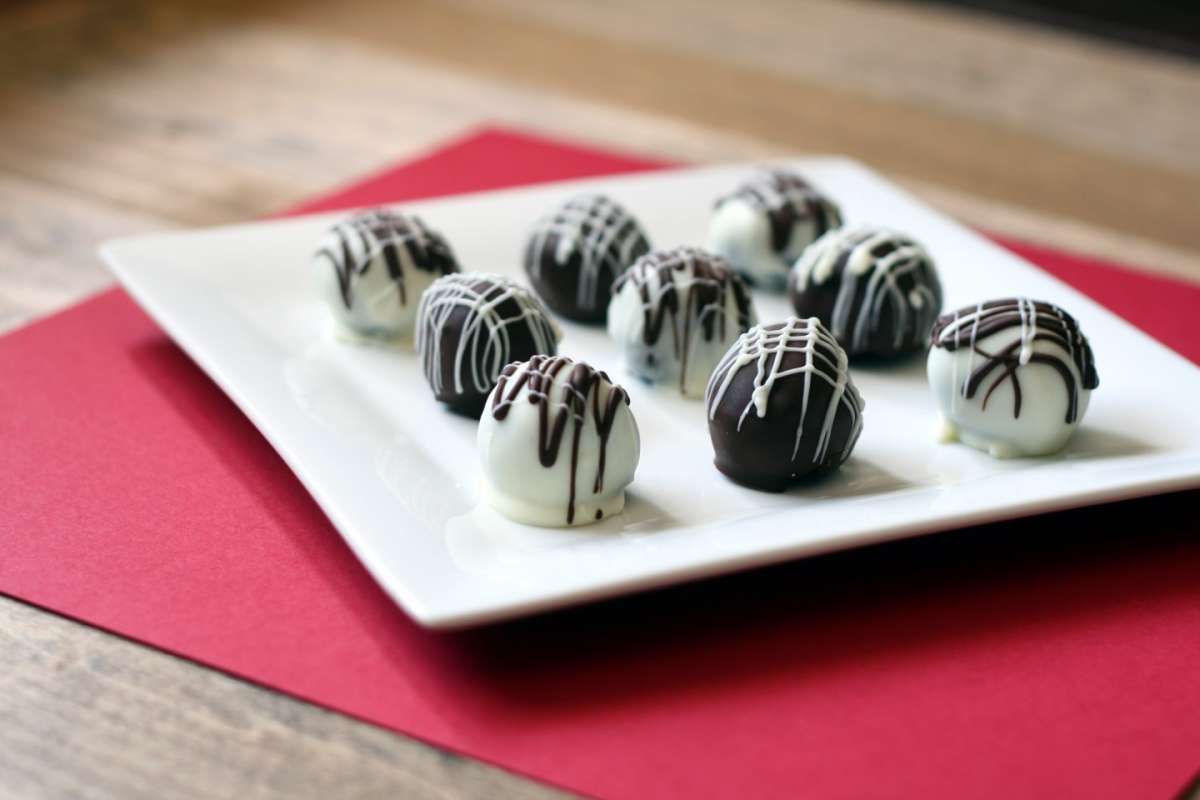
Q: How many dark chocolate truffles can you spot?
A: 4